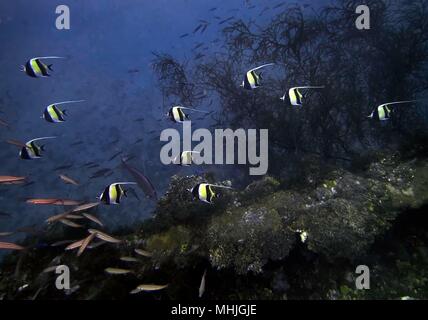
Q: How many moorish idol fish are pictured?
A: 10